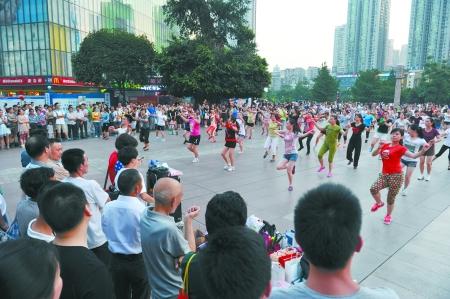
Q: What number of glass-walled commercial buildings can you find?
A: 1